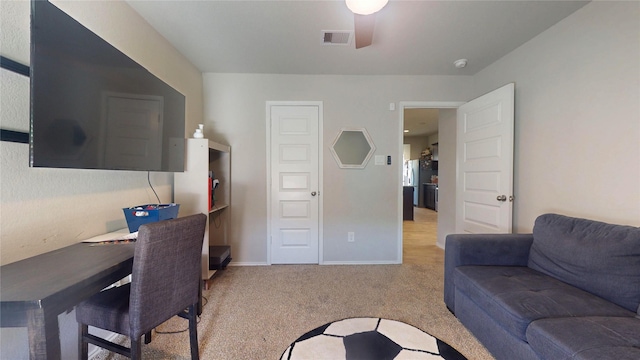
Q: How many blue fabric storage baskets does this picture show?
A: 1